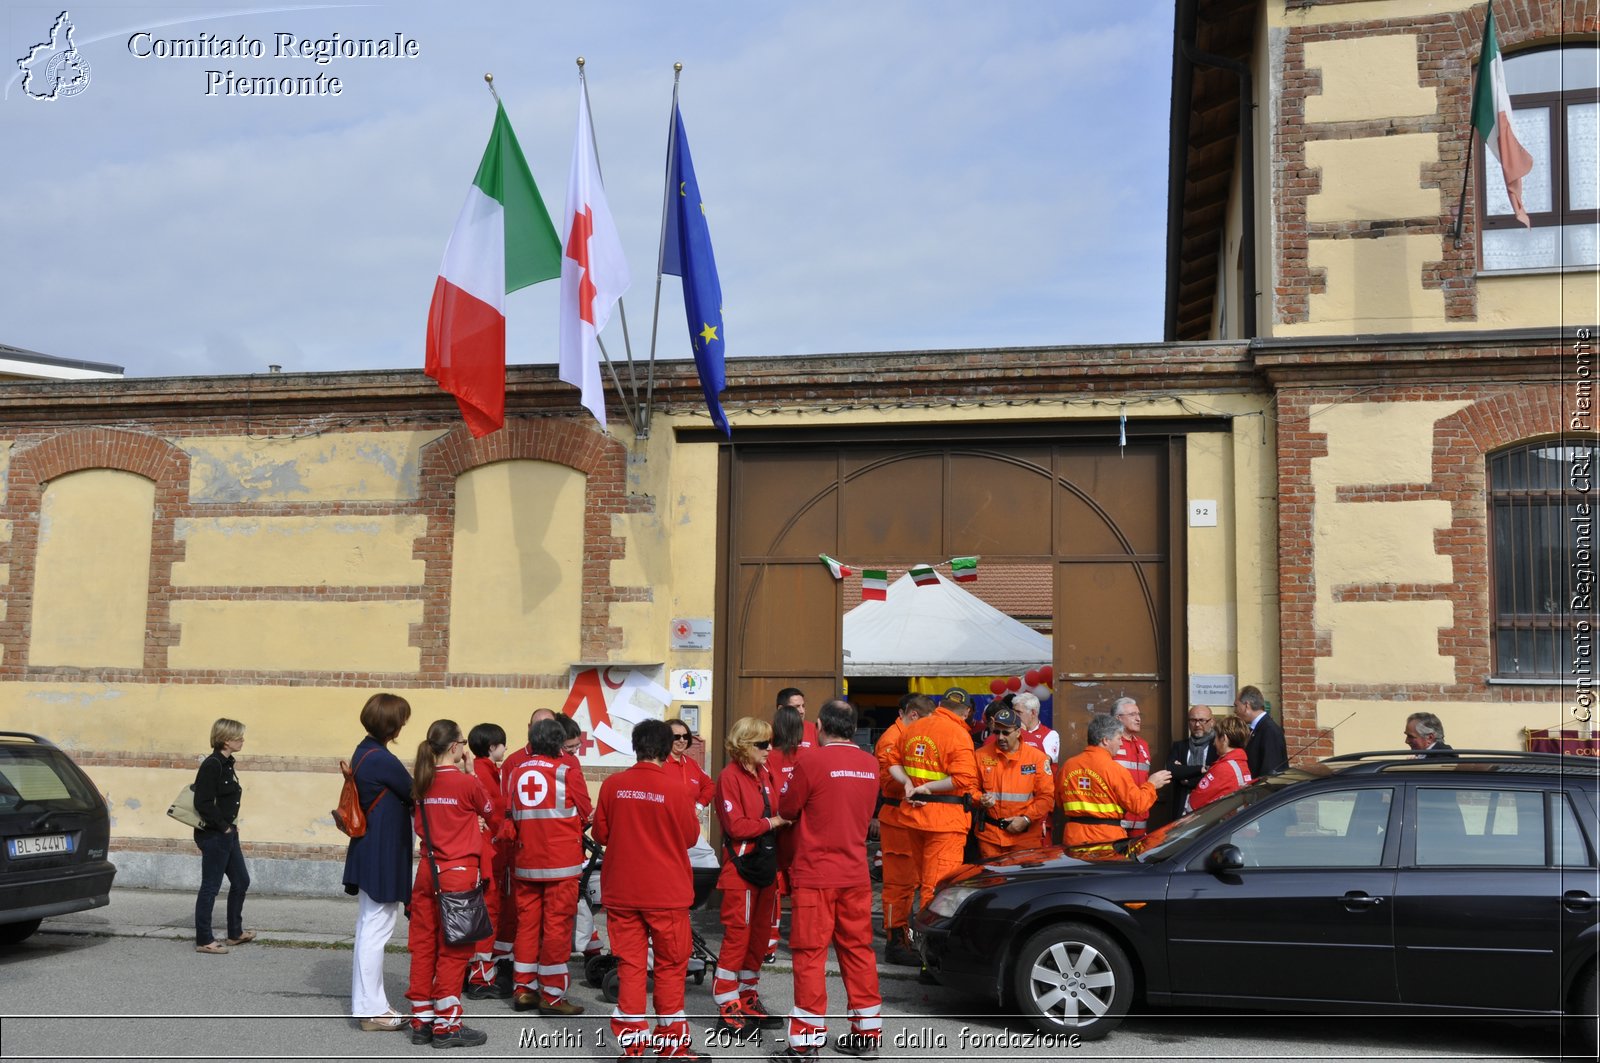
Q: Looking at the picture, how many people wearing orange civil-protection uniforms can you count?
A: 4